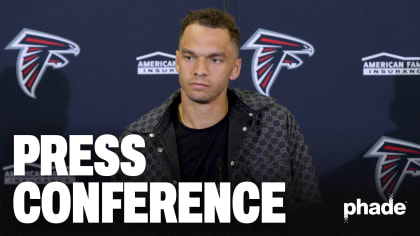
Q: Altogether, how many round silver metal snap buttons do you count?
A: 6